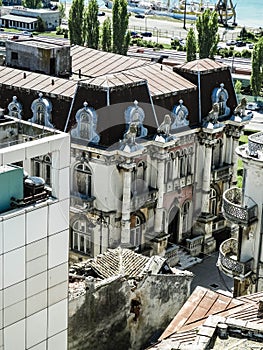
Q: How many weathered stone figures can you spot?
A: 4